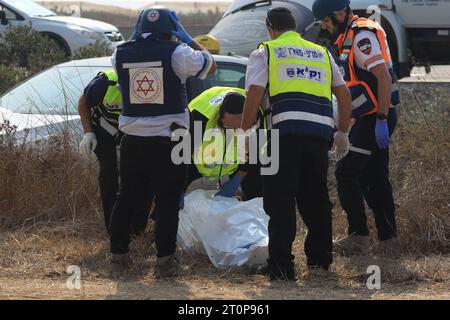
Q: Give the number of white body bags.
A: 1